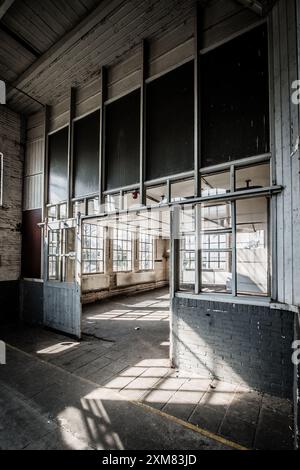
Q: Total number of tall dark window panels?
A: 5